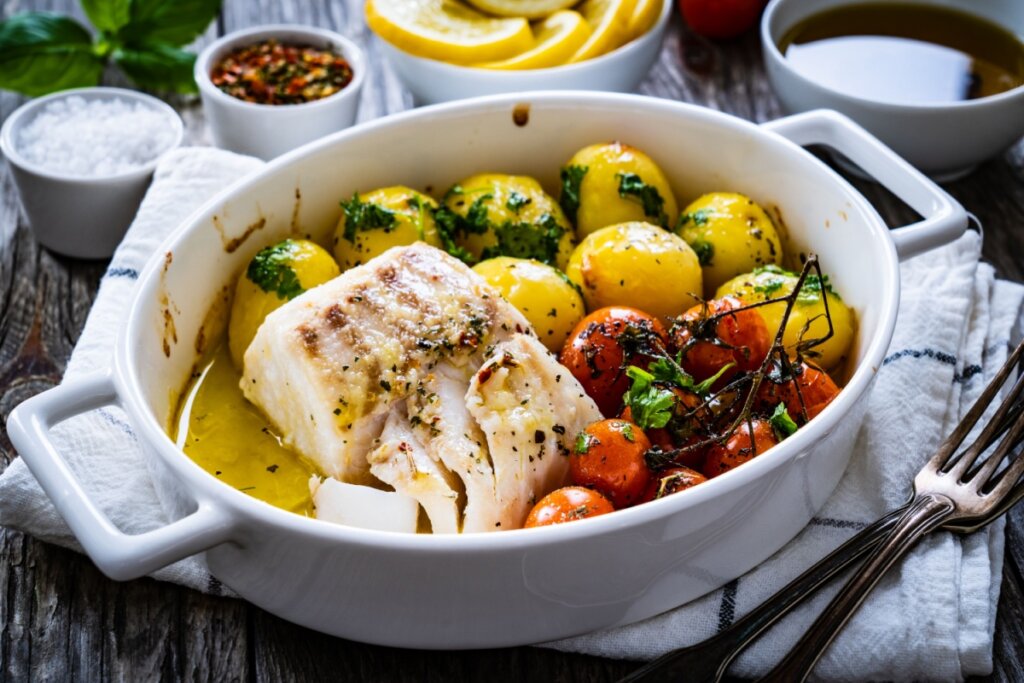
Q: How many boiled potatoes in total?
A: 8